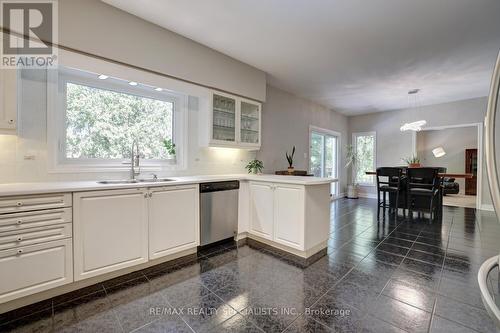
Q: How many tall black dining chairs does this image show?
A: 4